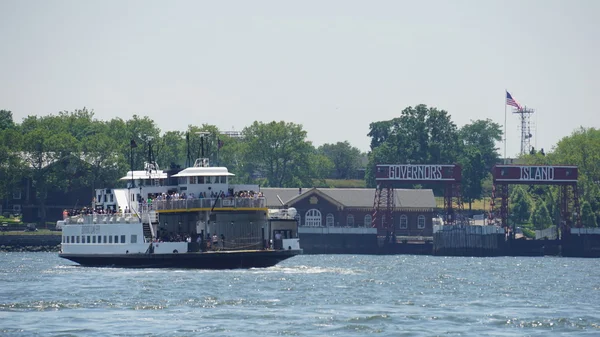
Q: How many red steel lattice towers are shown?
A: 4